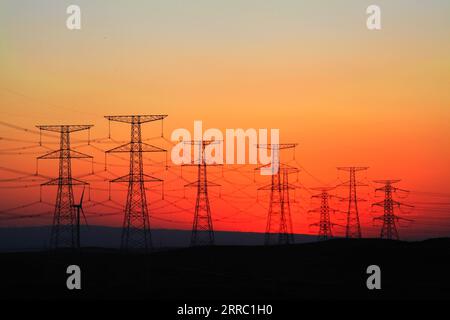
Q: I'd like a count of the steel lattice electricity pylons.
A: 8